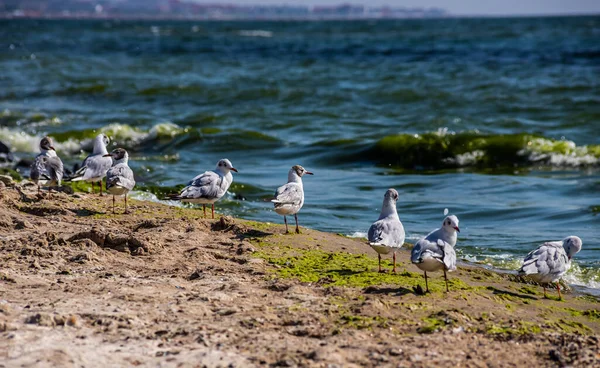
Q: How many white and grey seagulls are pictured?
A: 8